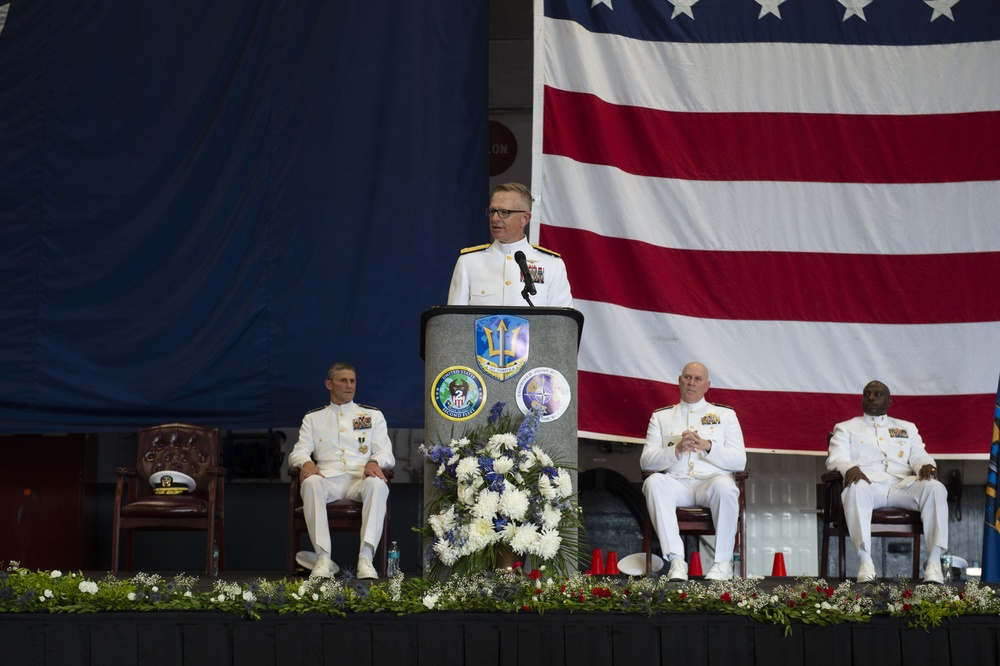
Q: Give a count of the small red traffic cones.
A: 4